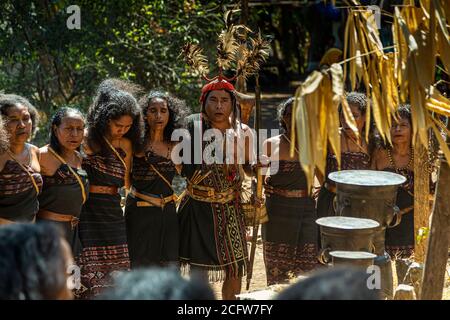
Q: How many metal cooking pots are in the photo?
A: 3